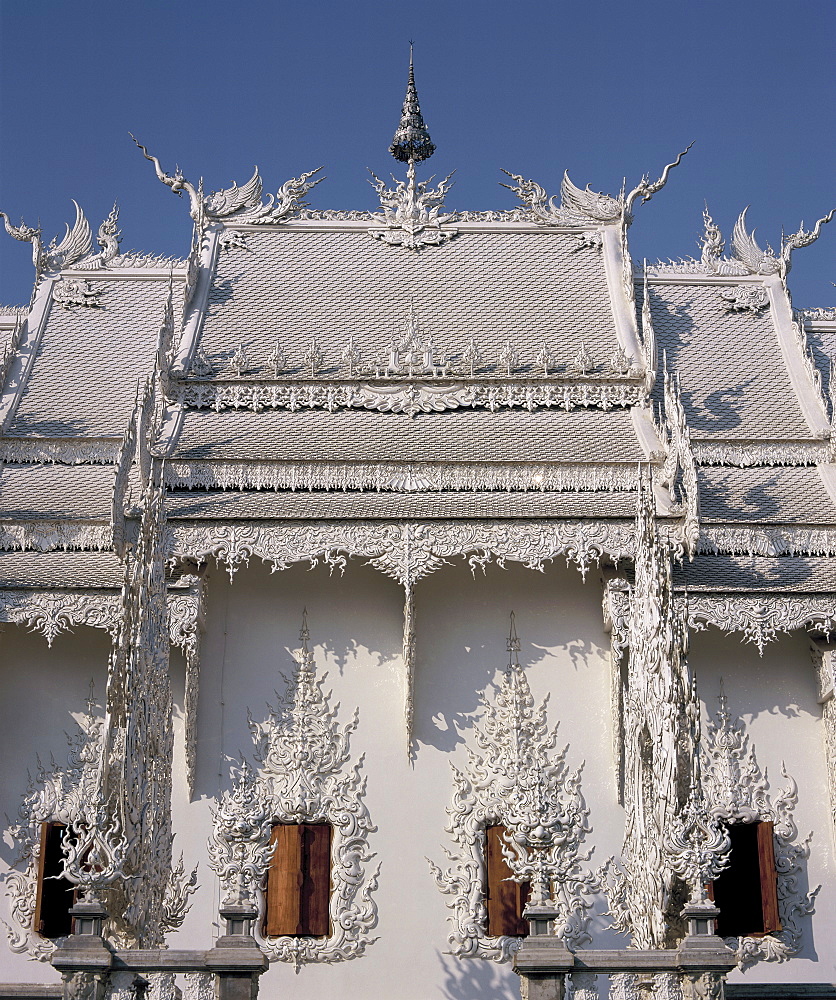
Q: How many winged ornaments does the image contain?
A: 4